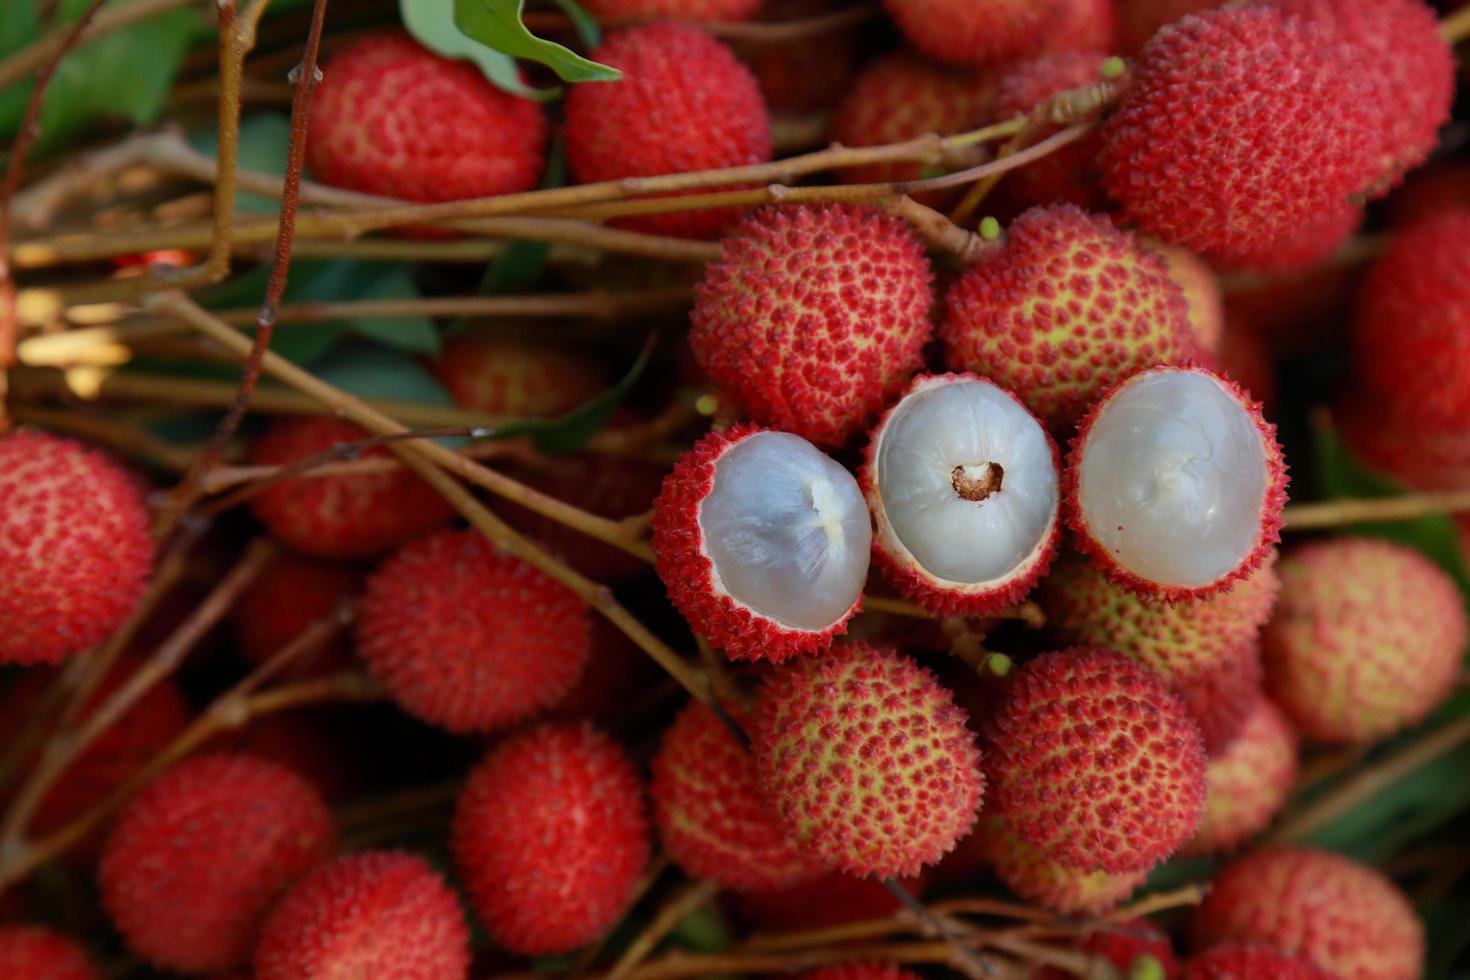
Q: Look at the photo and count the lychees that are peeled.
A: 3